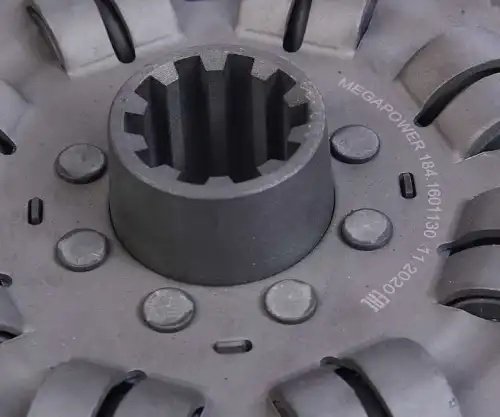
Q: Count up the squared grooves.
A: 10